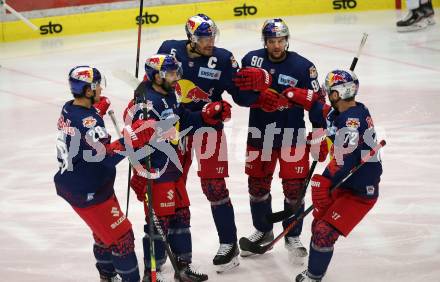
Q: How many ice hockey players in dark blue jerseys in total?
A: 5